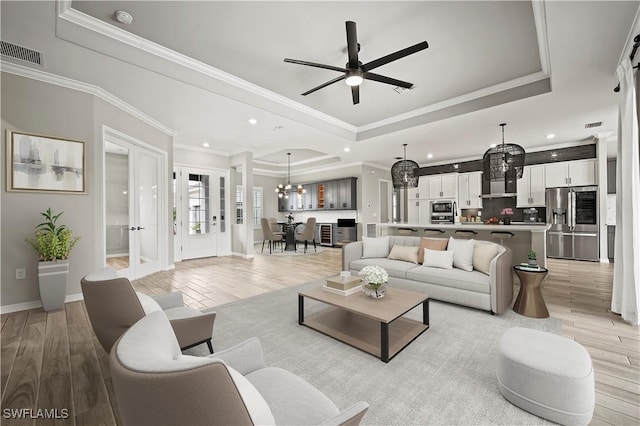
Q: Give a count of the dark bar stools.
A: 4